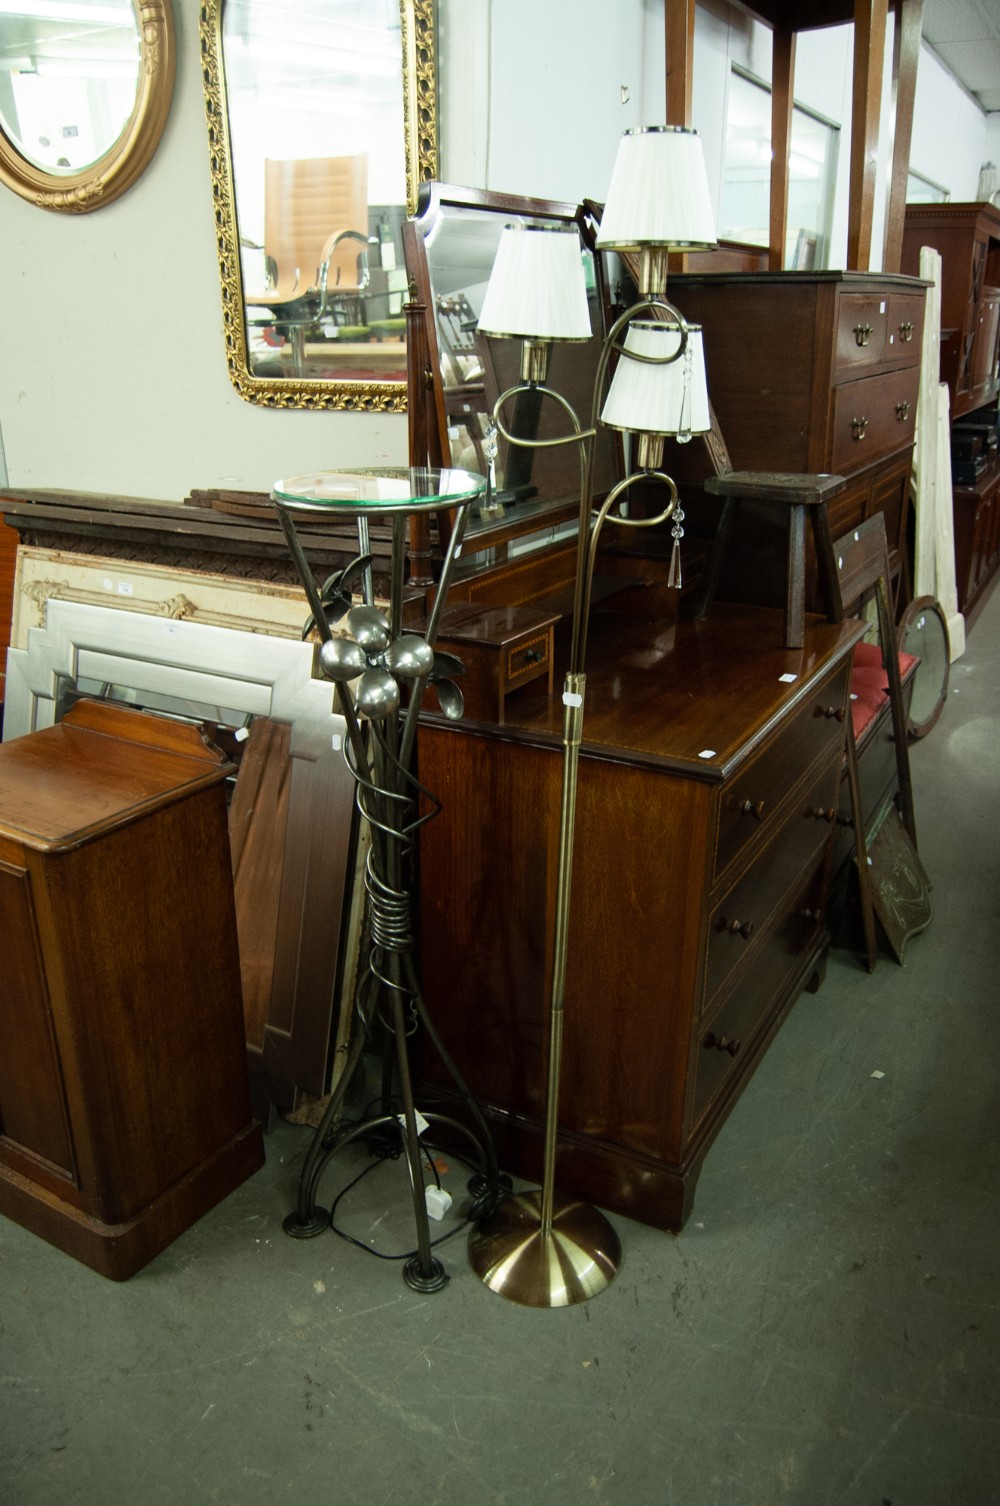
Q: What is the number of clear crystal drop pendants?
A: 3